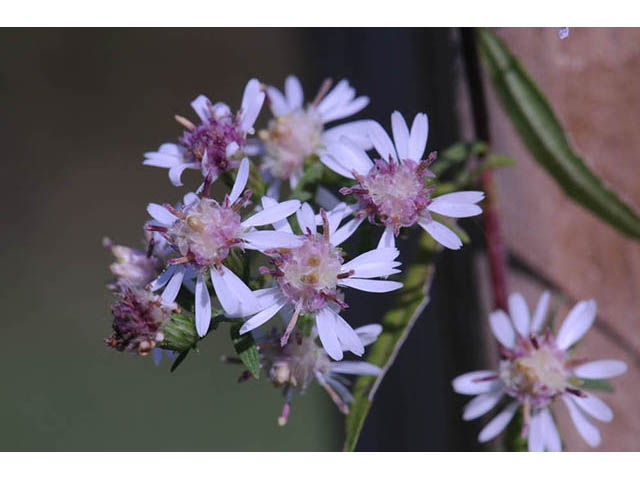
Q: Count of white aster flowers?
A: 7